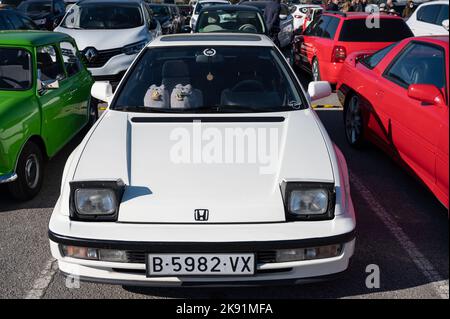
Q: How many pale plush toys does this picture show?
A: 2